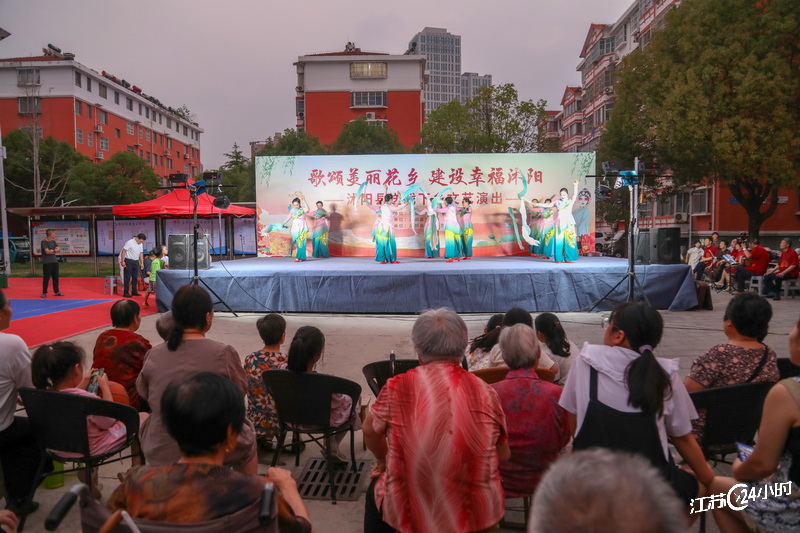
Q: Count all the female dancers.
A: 10